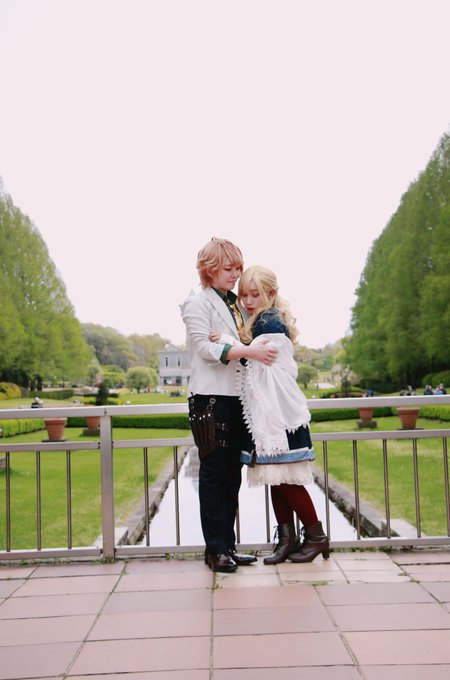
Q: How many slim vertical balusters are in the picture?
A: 13